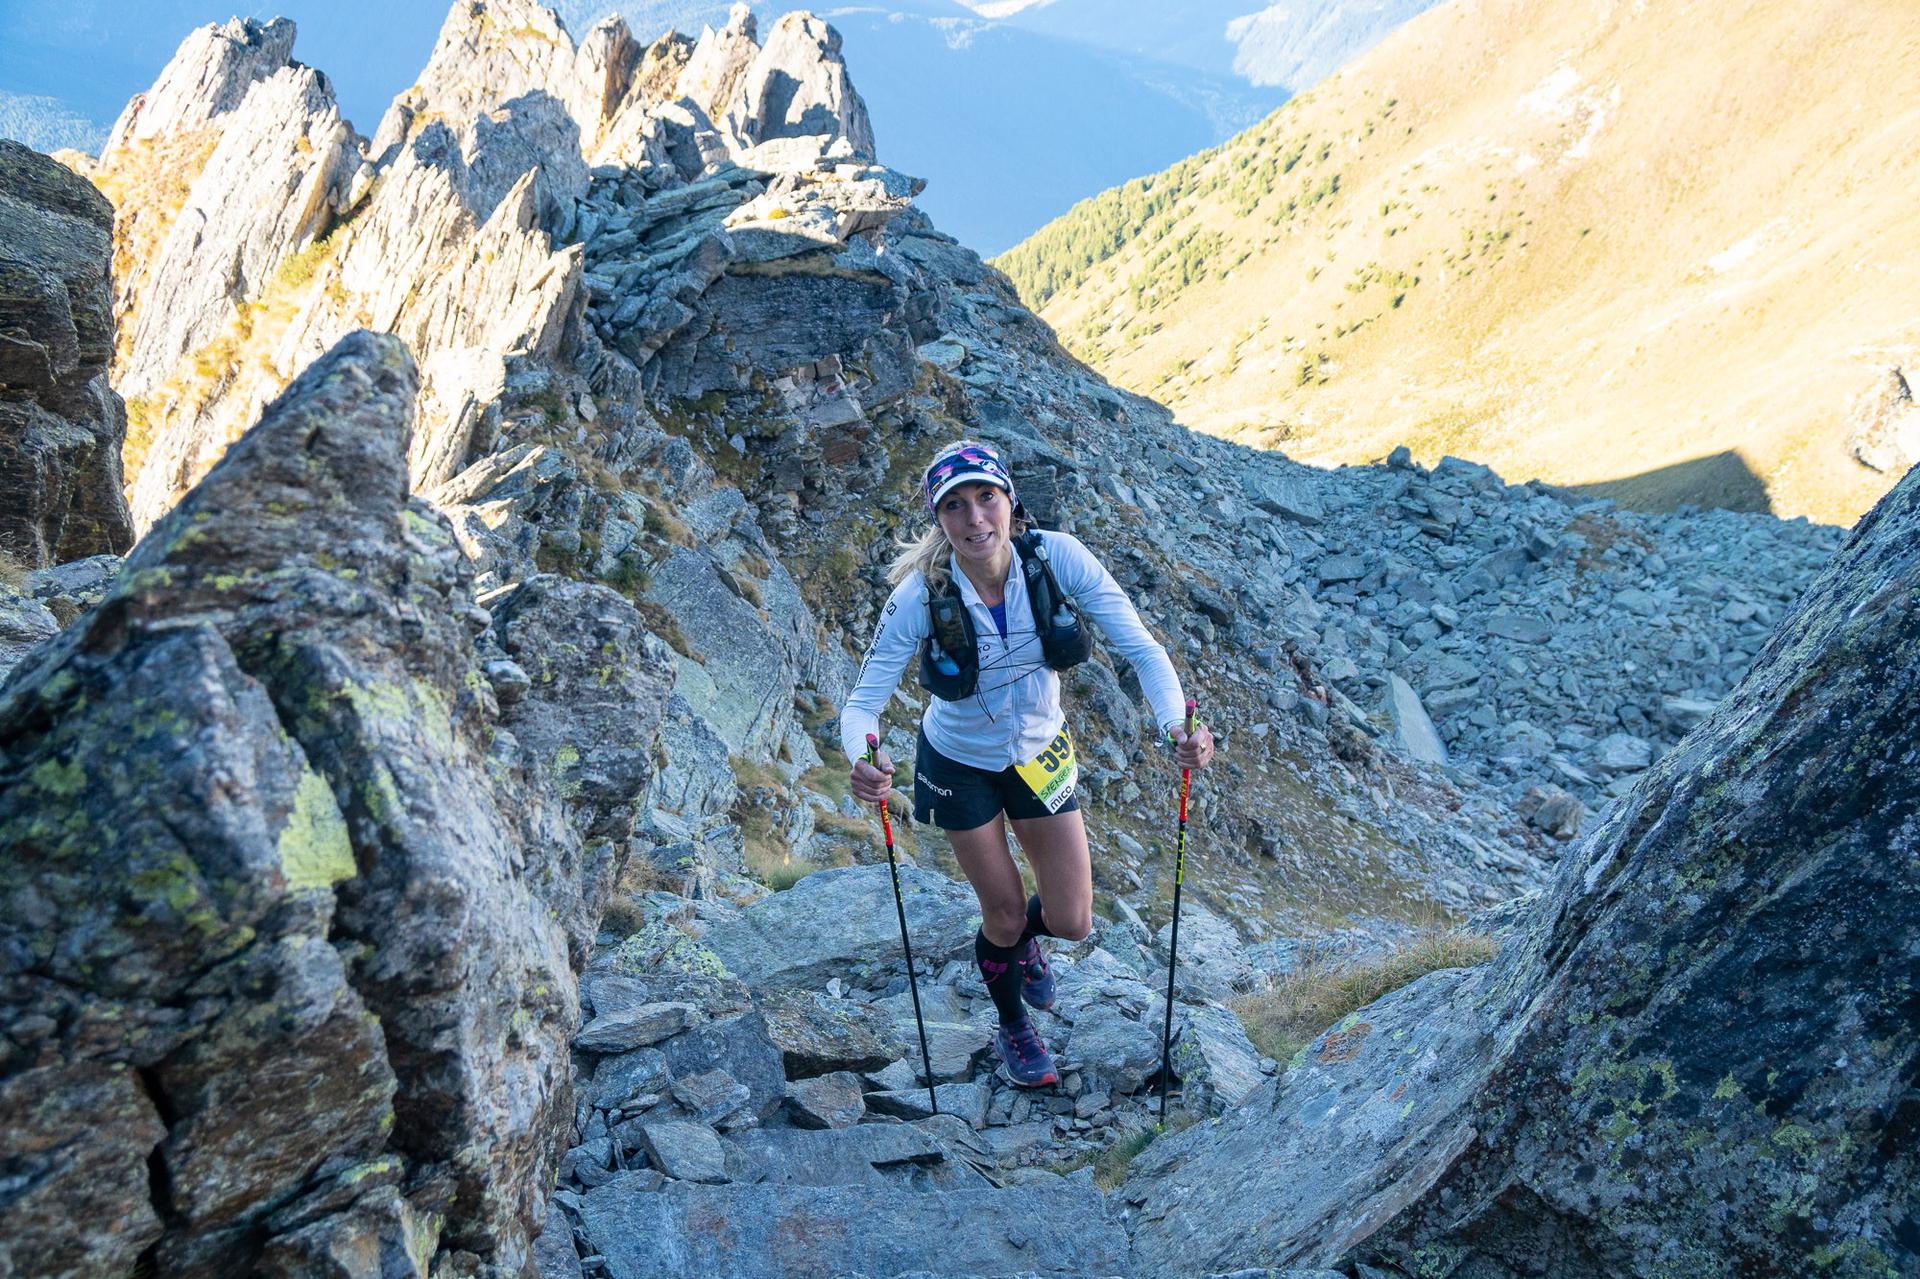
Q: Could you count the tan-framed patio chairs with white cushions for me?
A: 0